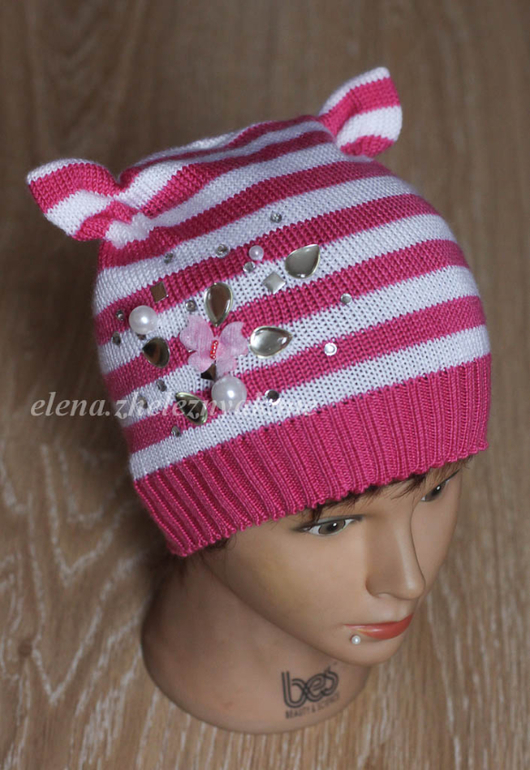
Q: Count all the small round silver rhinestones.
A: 13